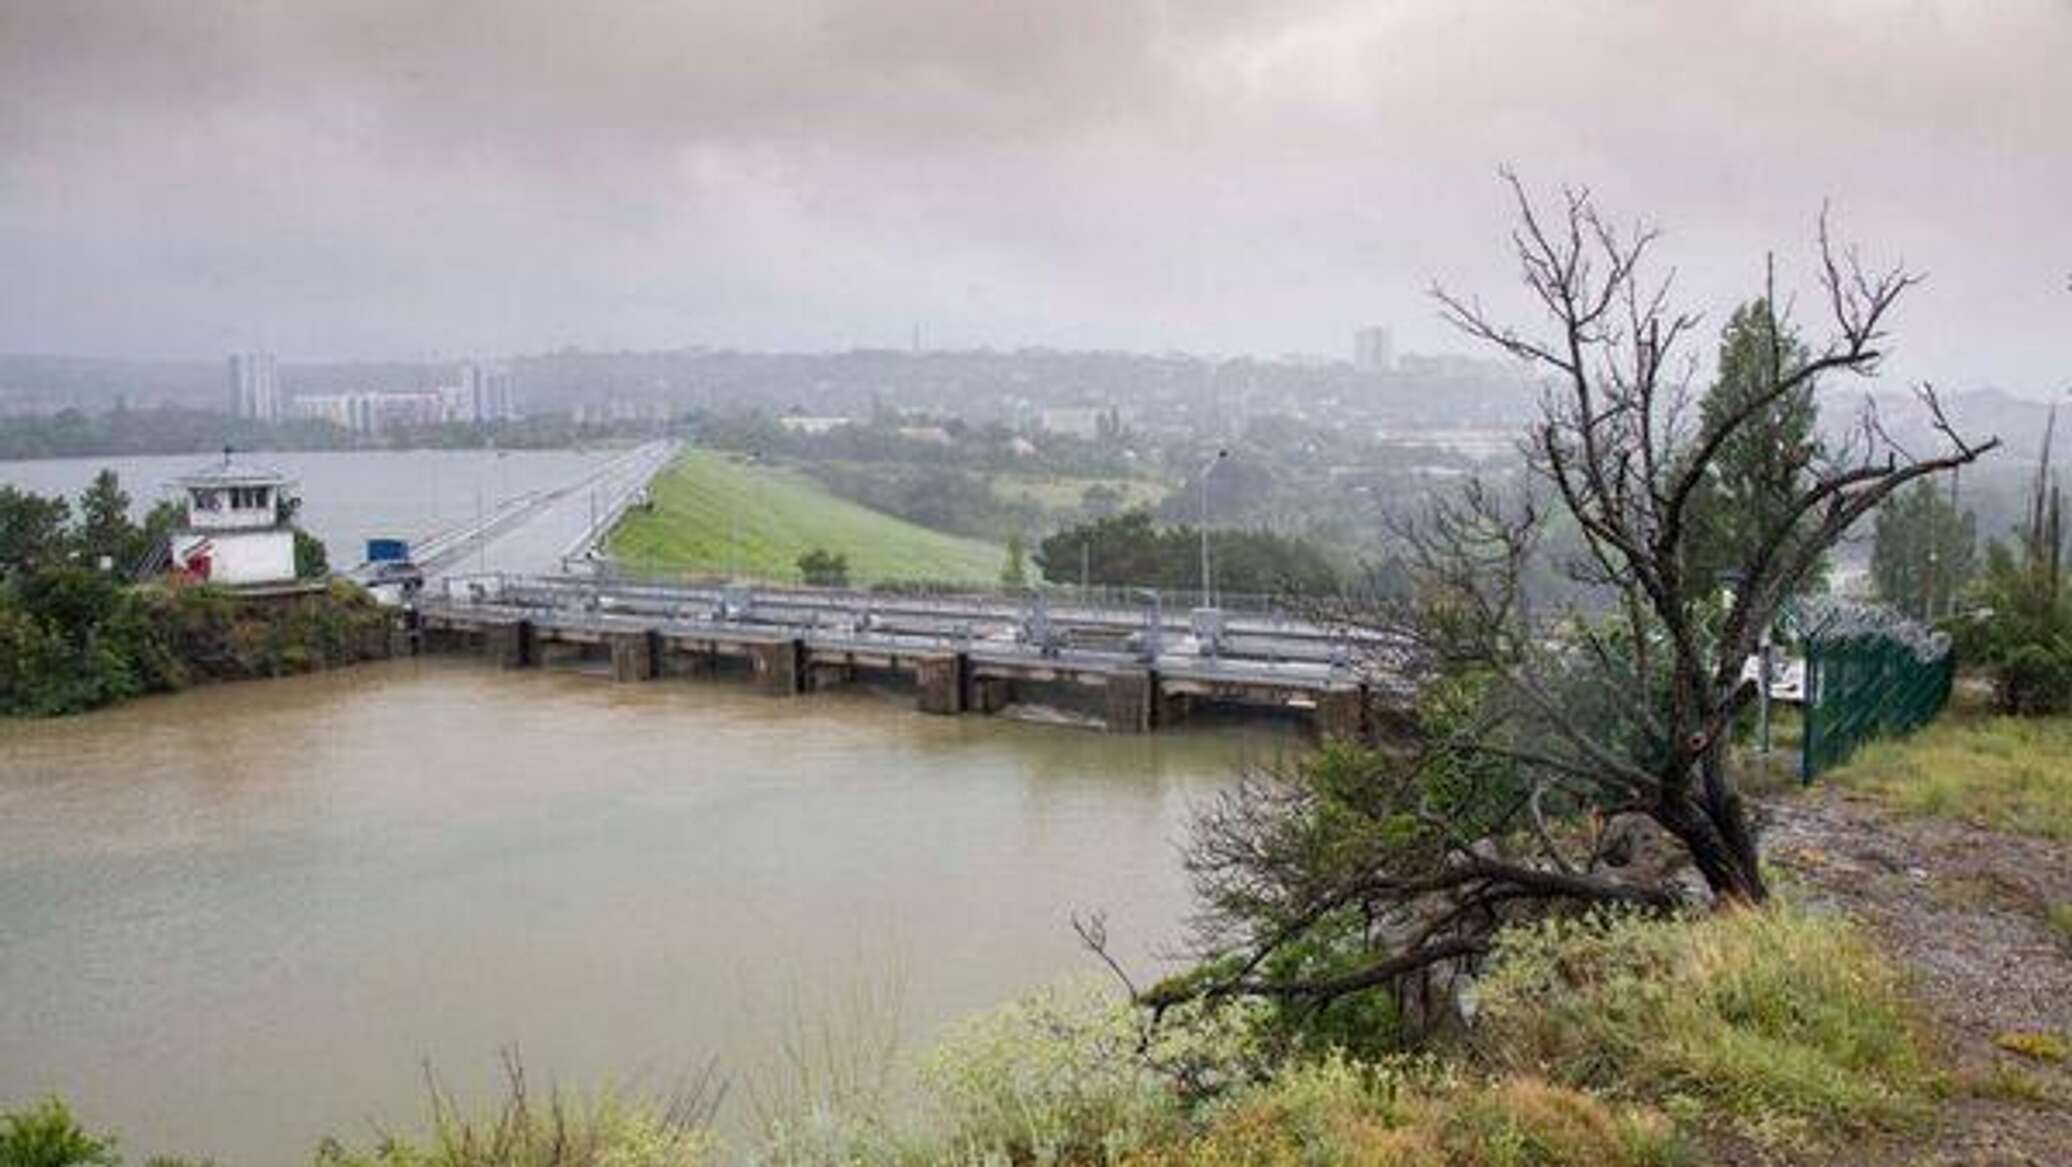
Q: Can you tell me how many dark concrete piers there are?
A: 6